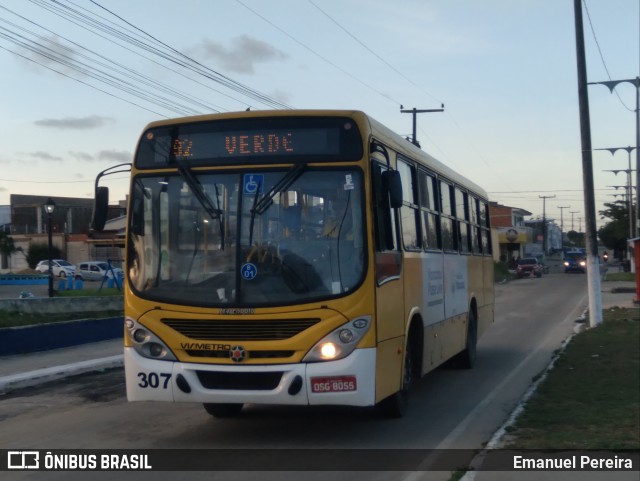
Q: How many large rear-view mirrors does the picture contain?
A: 2